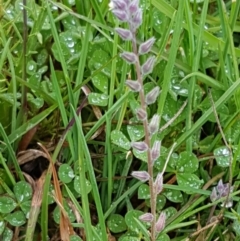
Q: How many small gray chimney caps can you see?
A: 0